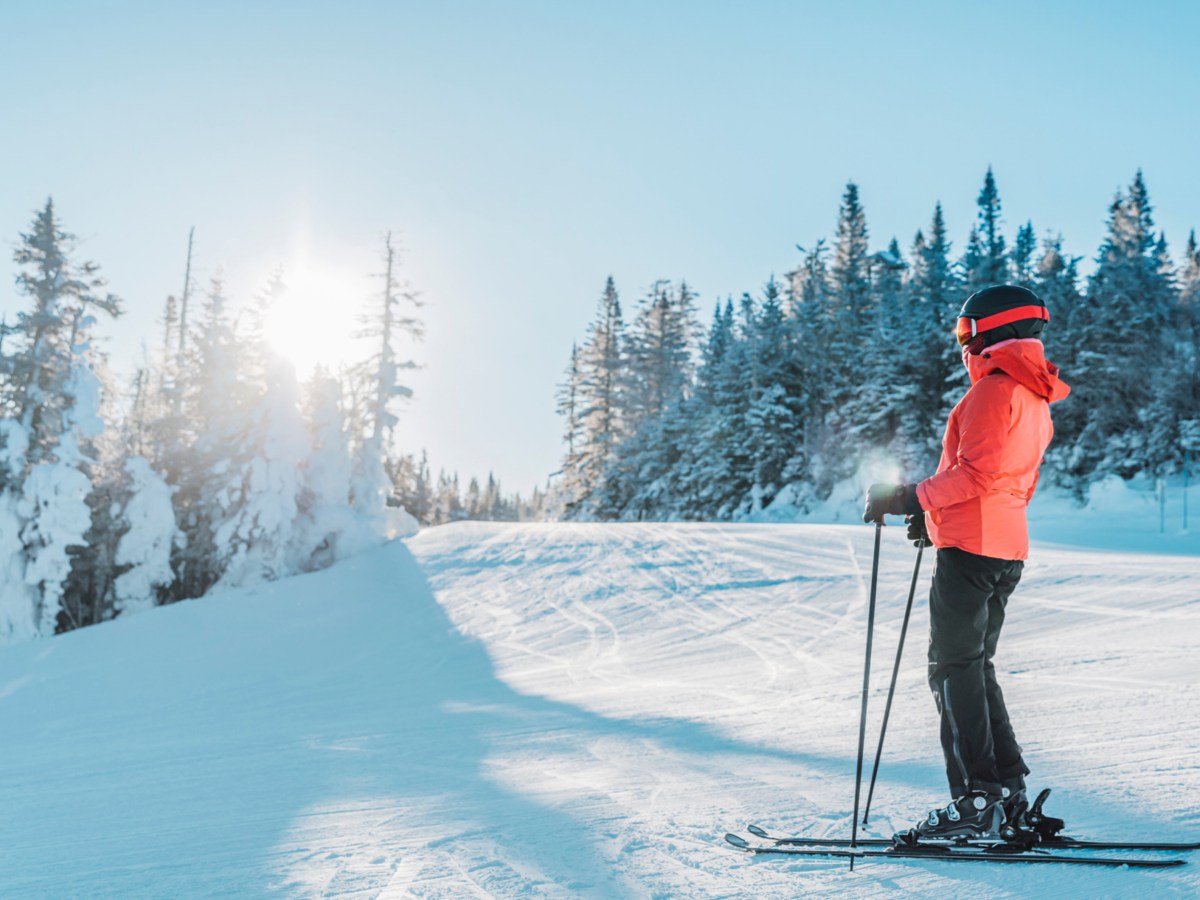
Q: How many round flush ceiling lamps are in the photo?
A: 0